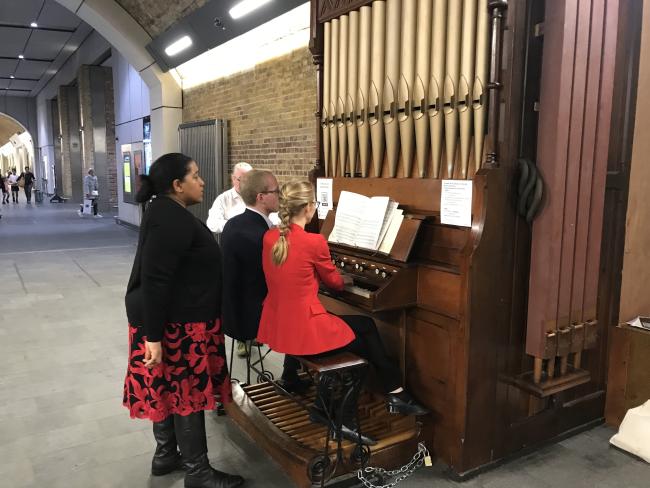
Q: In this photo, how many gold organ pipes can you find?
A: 13